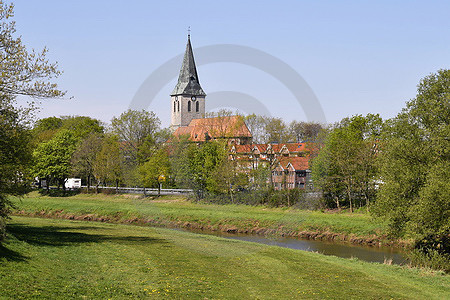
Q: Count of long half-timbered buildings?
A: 2